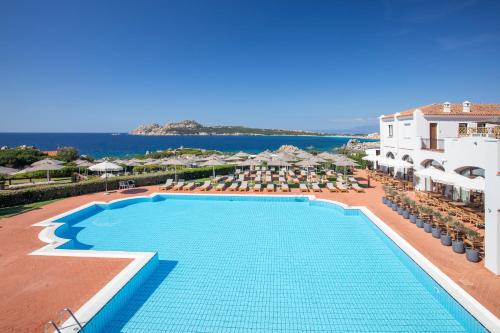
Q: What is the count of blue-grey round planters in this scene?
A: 12